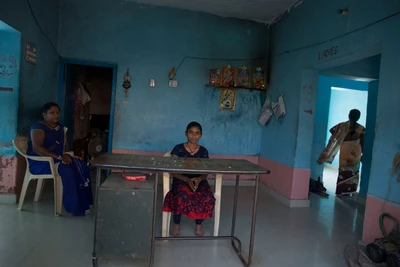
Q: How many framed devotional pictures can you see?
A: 5